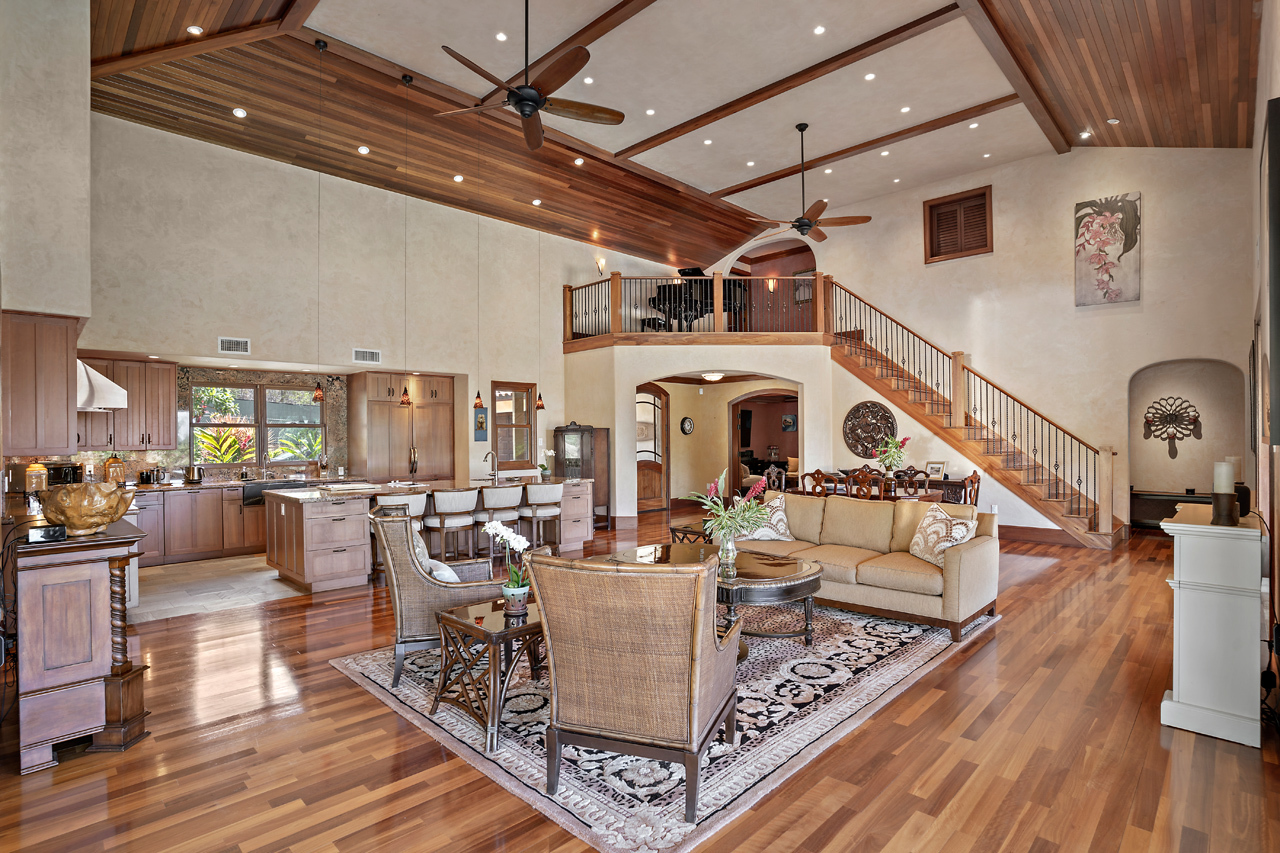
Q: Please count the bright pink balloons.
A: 0